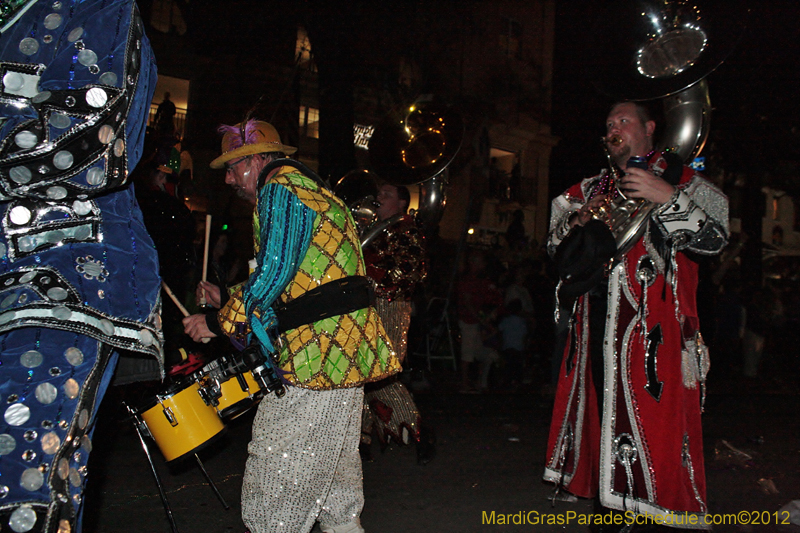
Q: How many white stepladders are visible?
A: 1